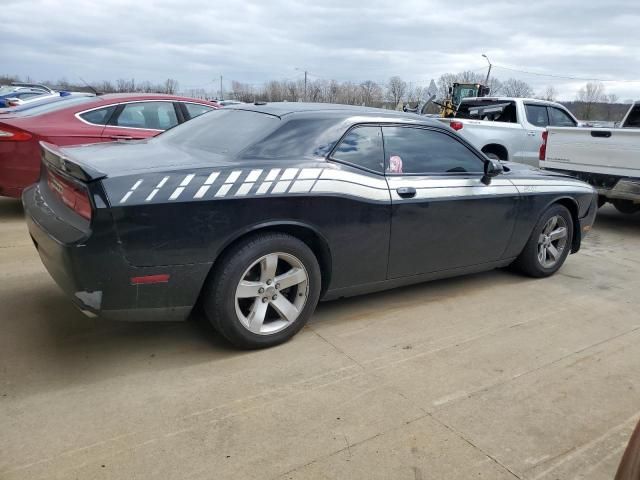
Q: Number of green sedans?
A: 0